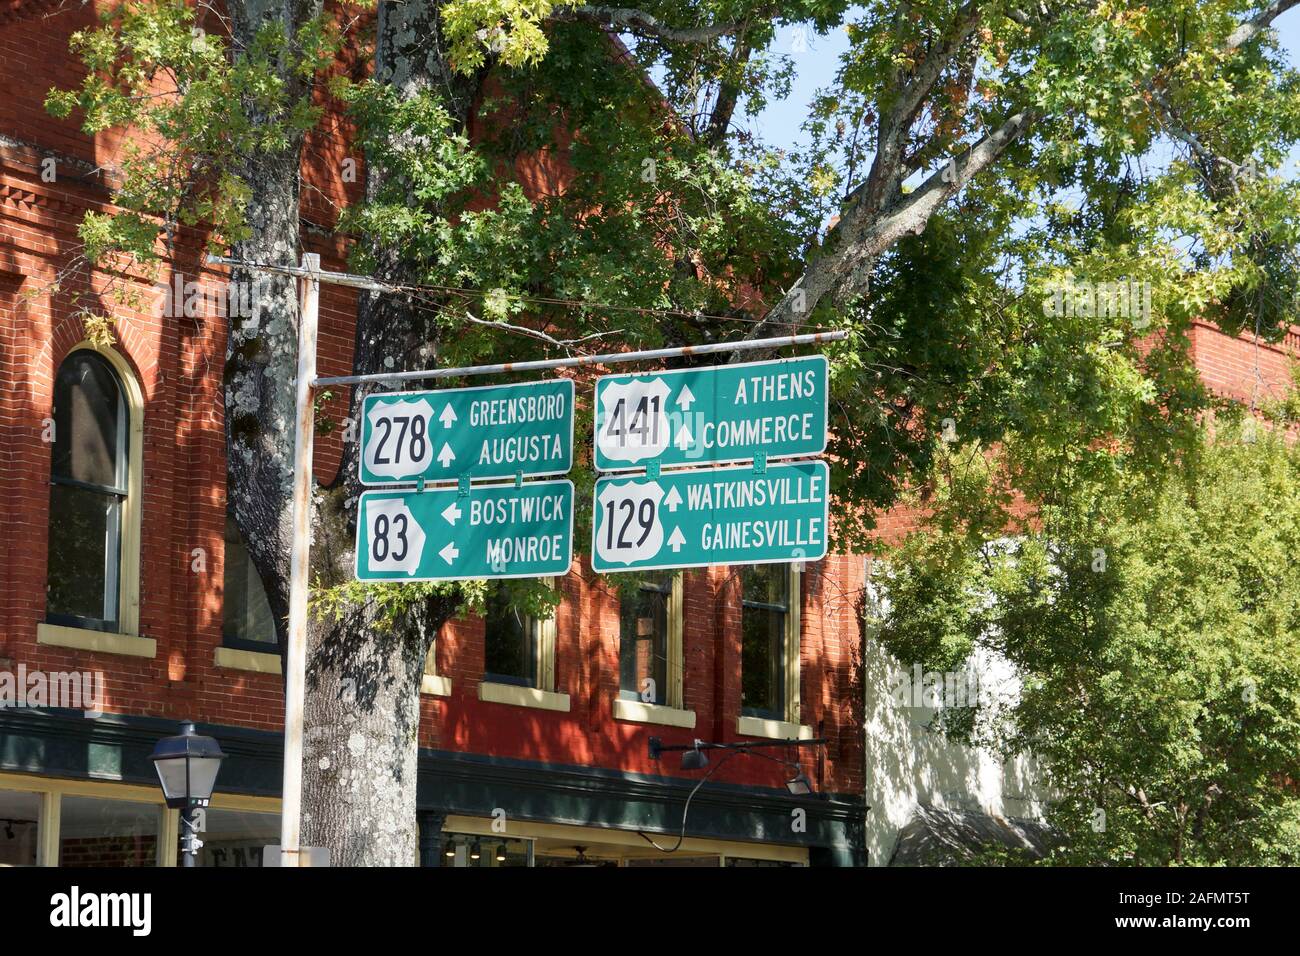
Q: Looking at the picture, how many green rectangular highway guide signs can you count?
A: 4